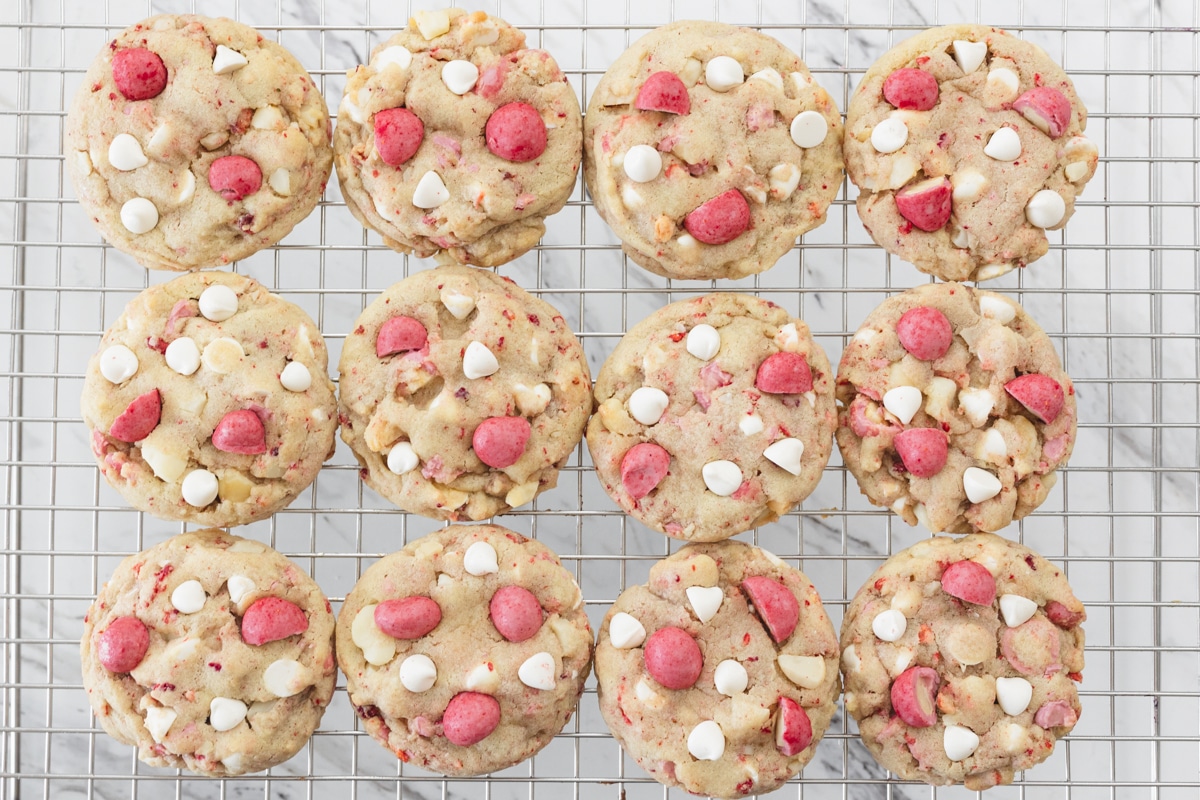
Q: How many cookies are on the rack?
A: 12